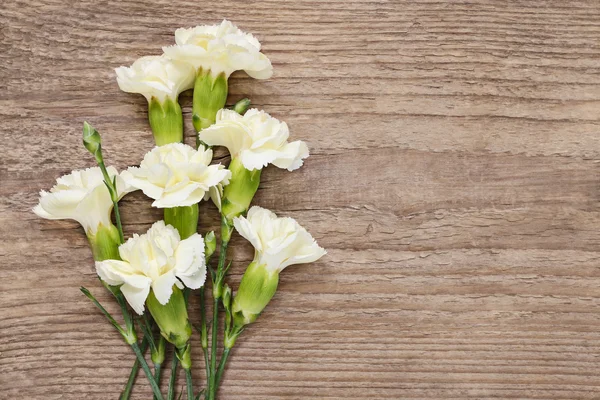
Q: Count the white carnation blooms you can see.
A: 7